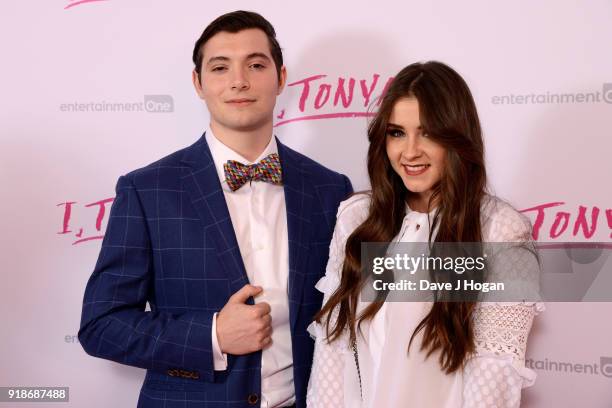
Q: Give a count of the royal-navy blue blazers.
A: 1